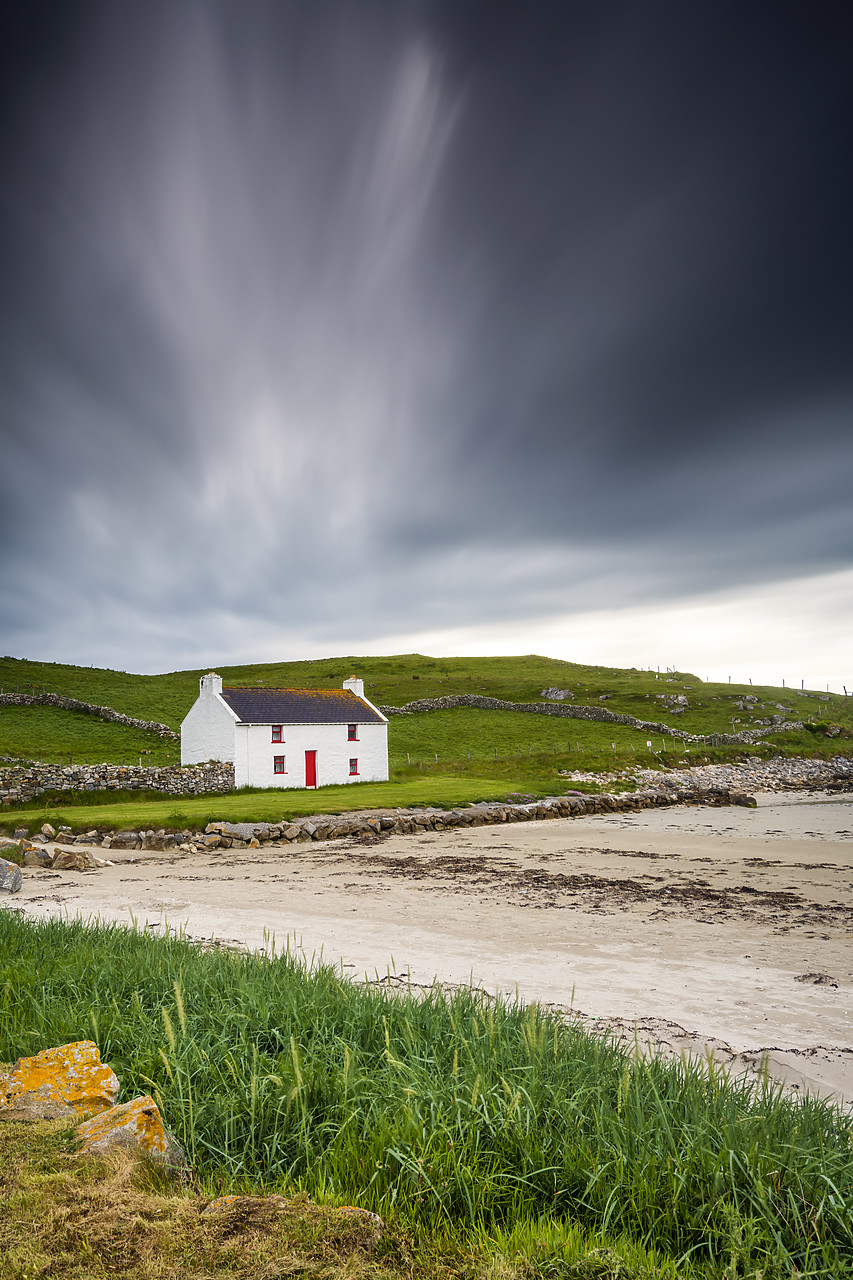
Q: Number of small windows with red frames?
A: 4